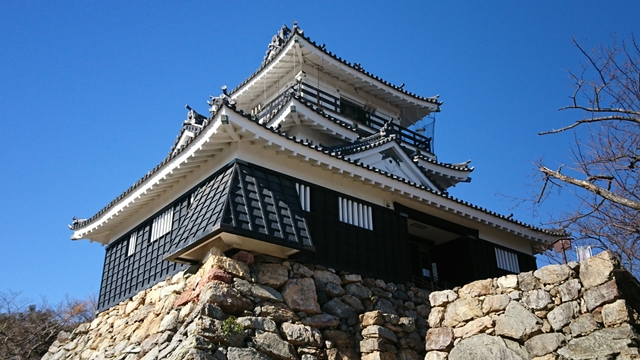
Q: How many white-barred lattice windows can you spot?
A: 5